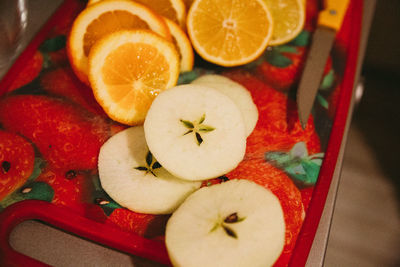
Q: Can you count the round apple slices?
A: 4